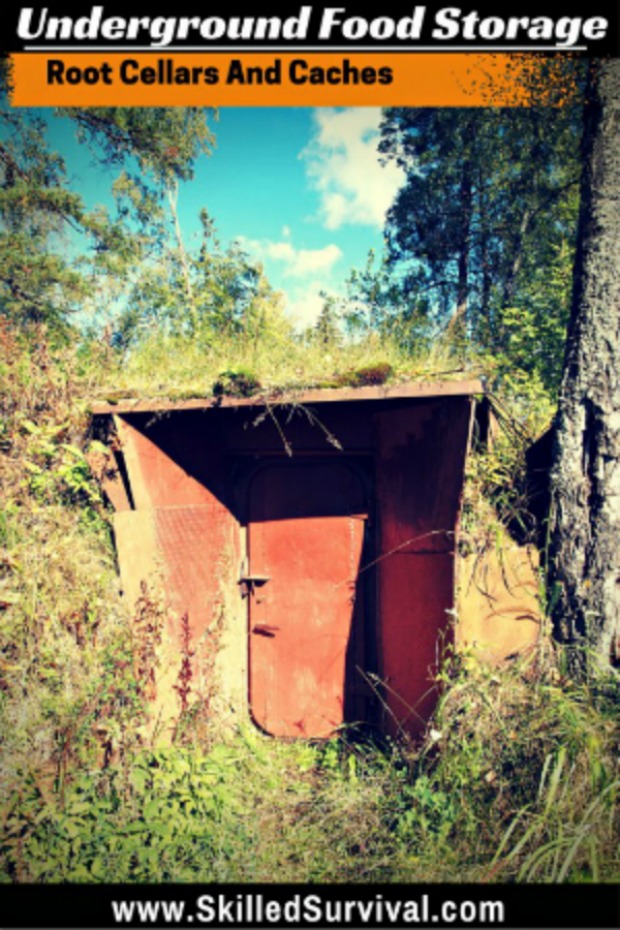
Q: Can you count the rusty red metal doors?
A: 1